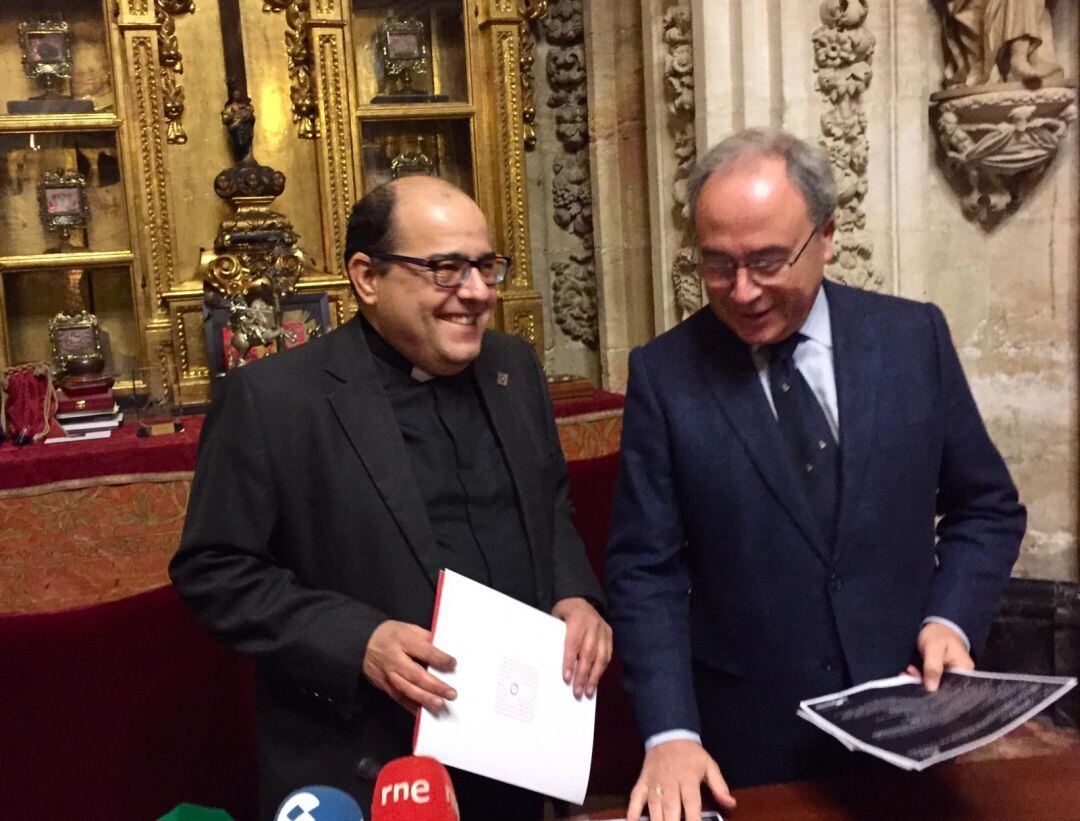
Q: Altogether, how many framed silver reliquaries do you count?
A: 5